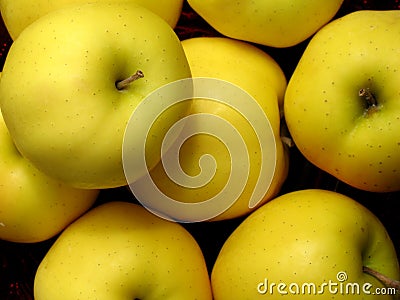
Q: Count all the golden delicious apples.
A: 8